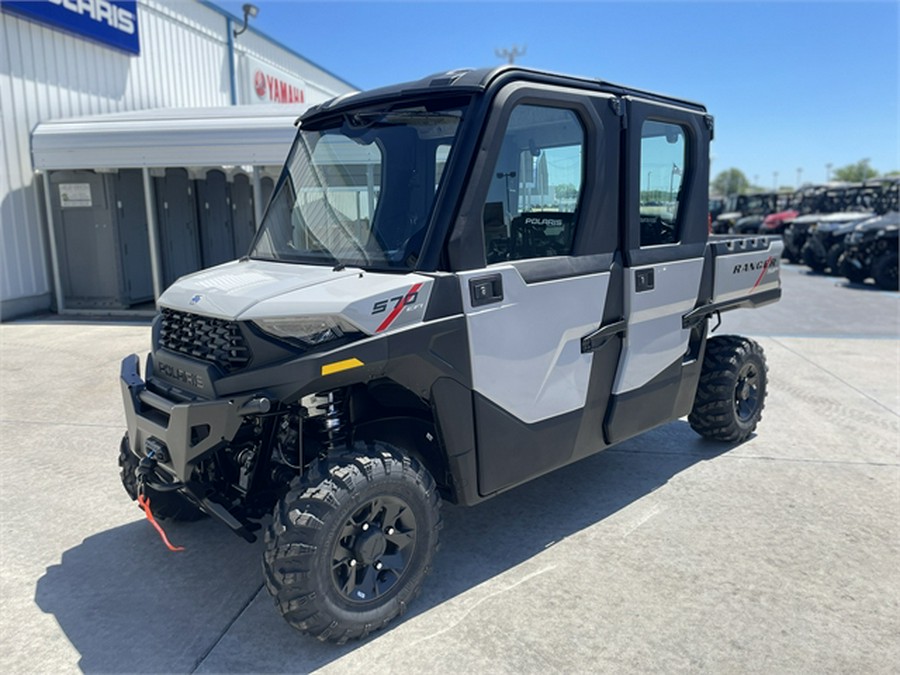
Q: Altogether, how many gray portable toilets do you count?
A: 5